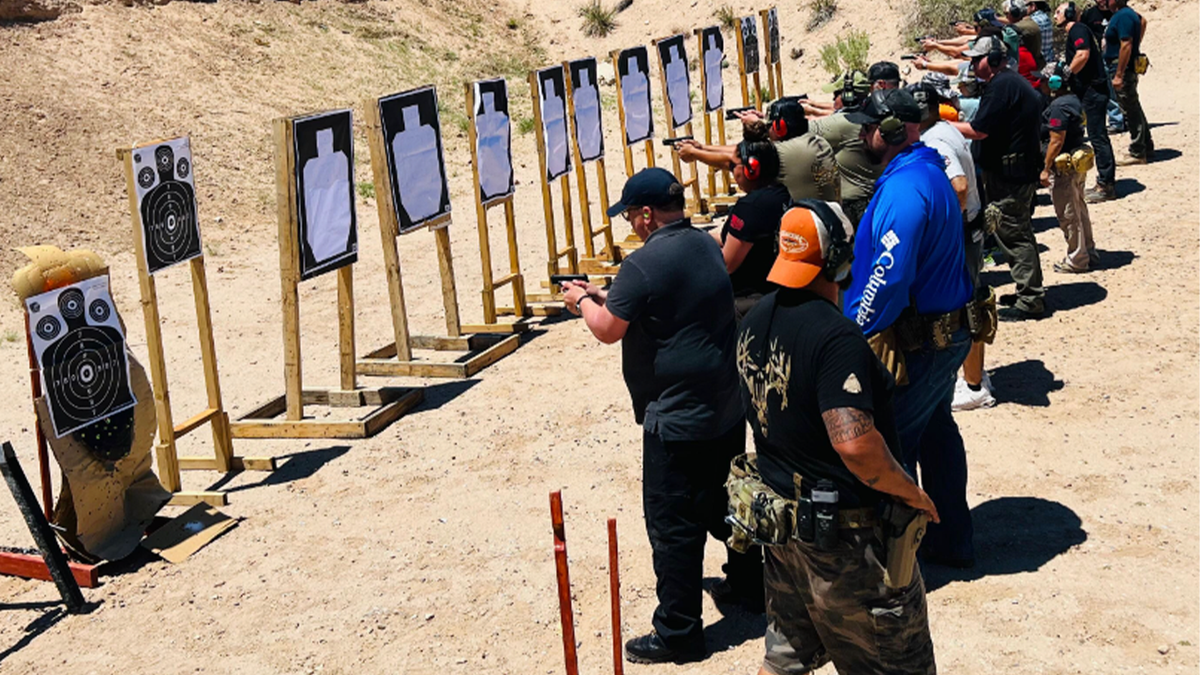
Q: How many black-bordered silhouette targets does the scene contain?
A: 8